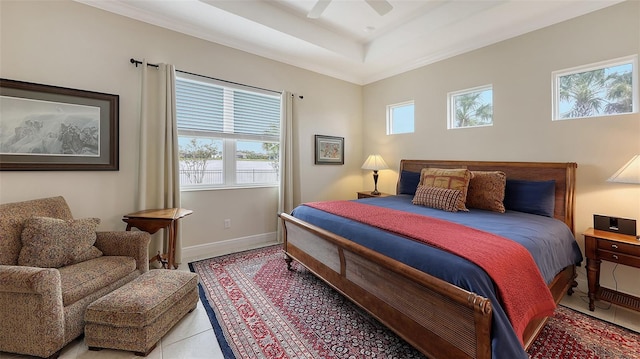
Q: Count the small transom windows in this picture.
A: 3